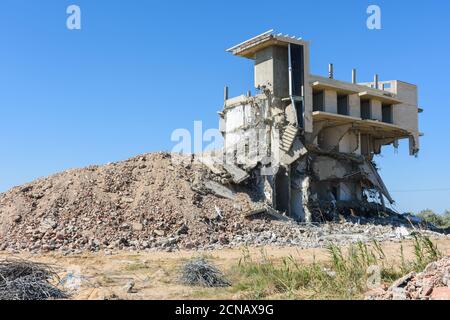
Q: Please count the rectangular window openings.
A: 4